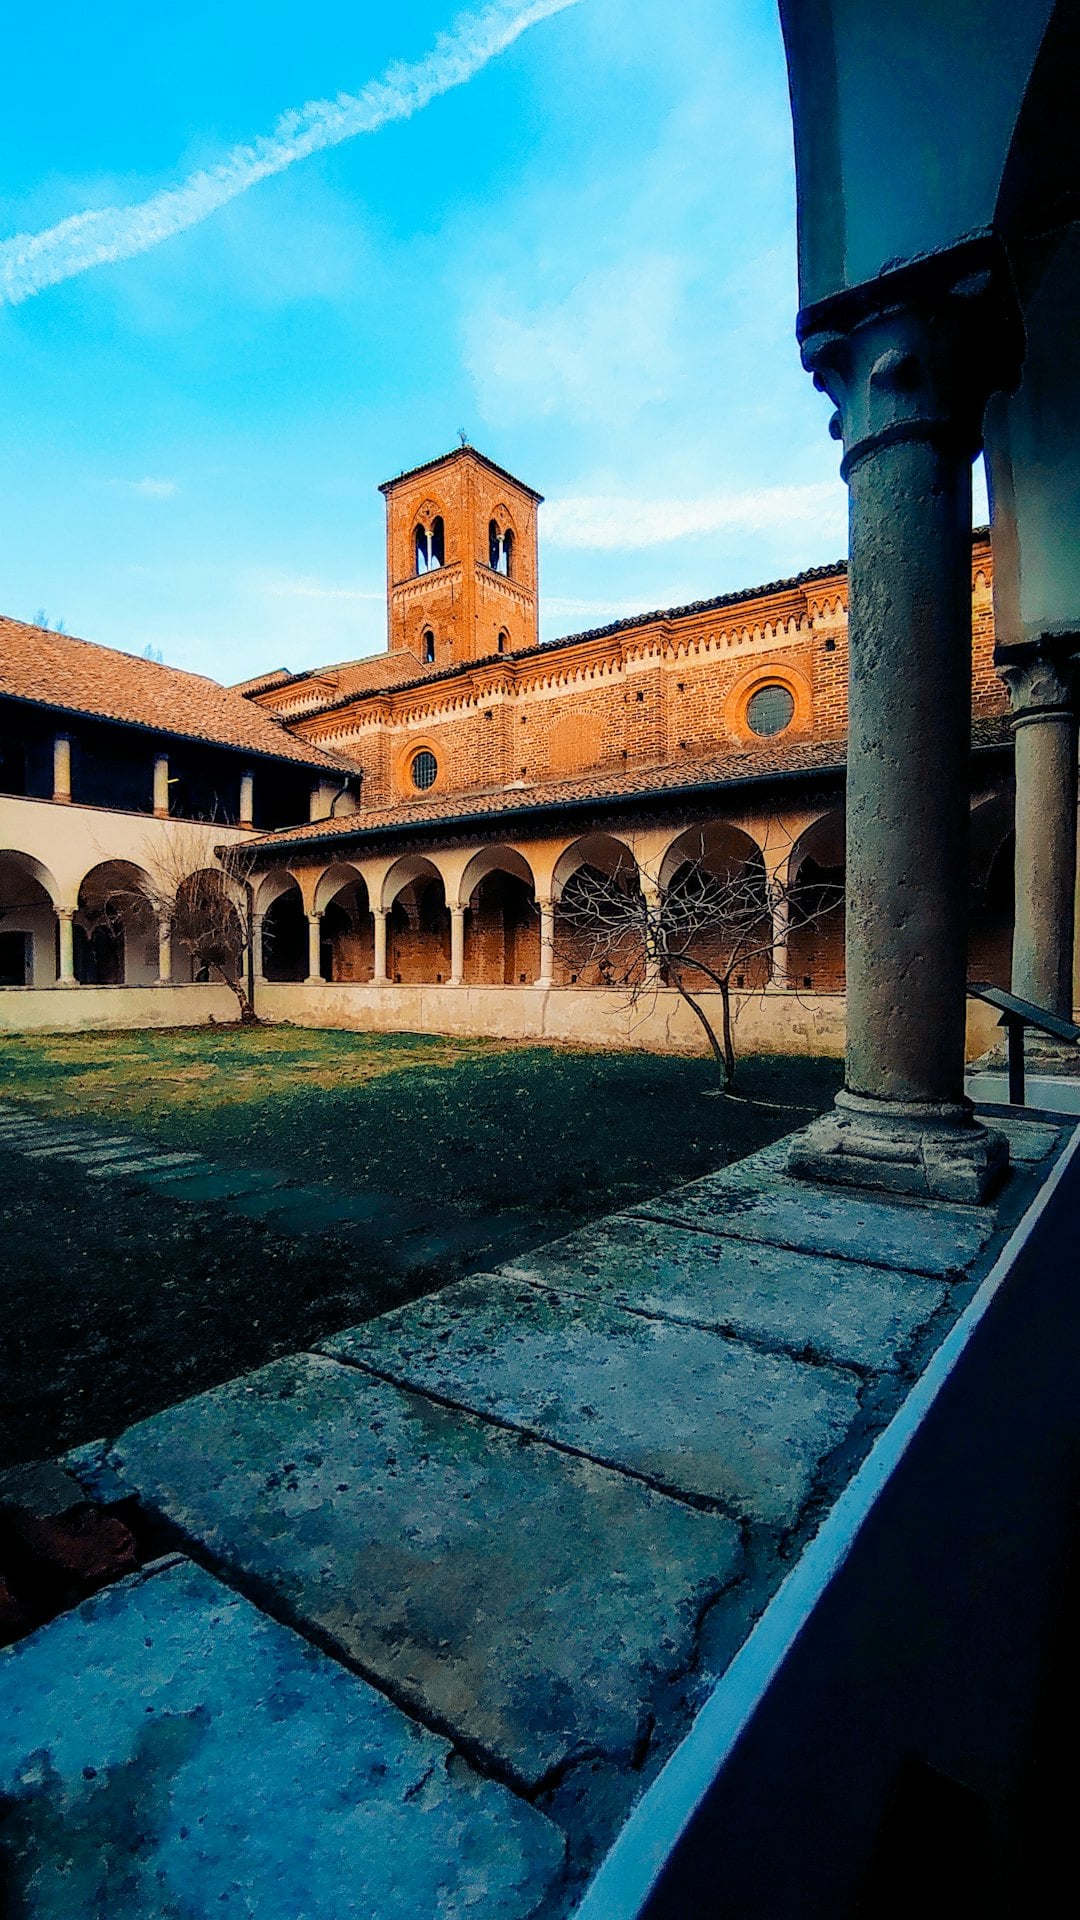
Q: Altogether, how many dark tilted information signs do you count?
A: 1